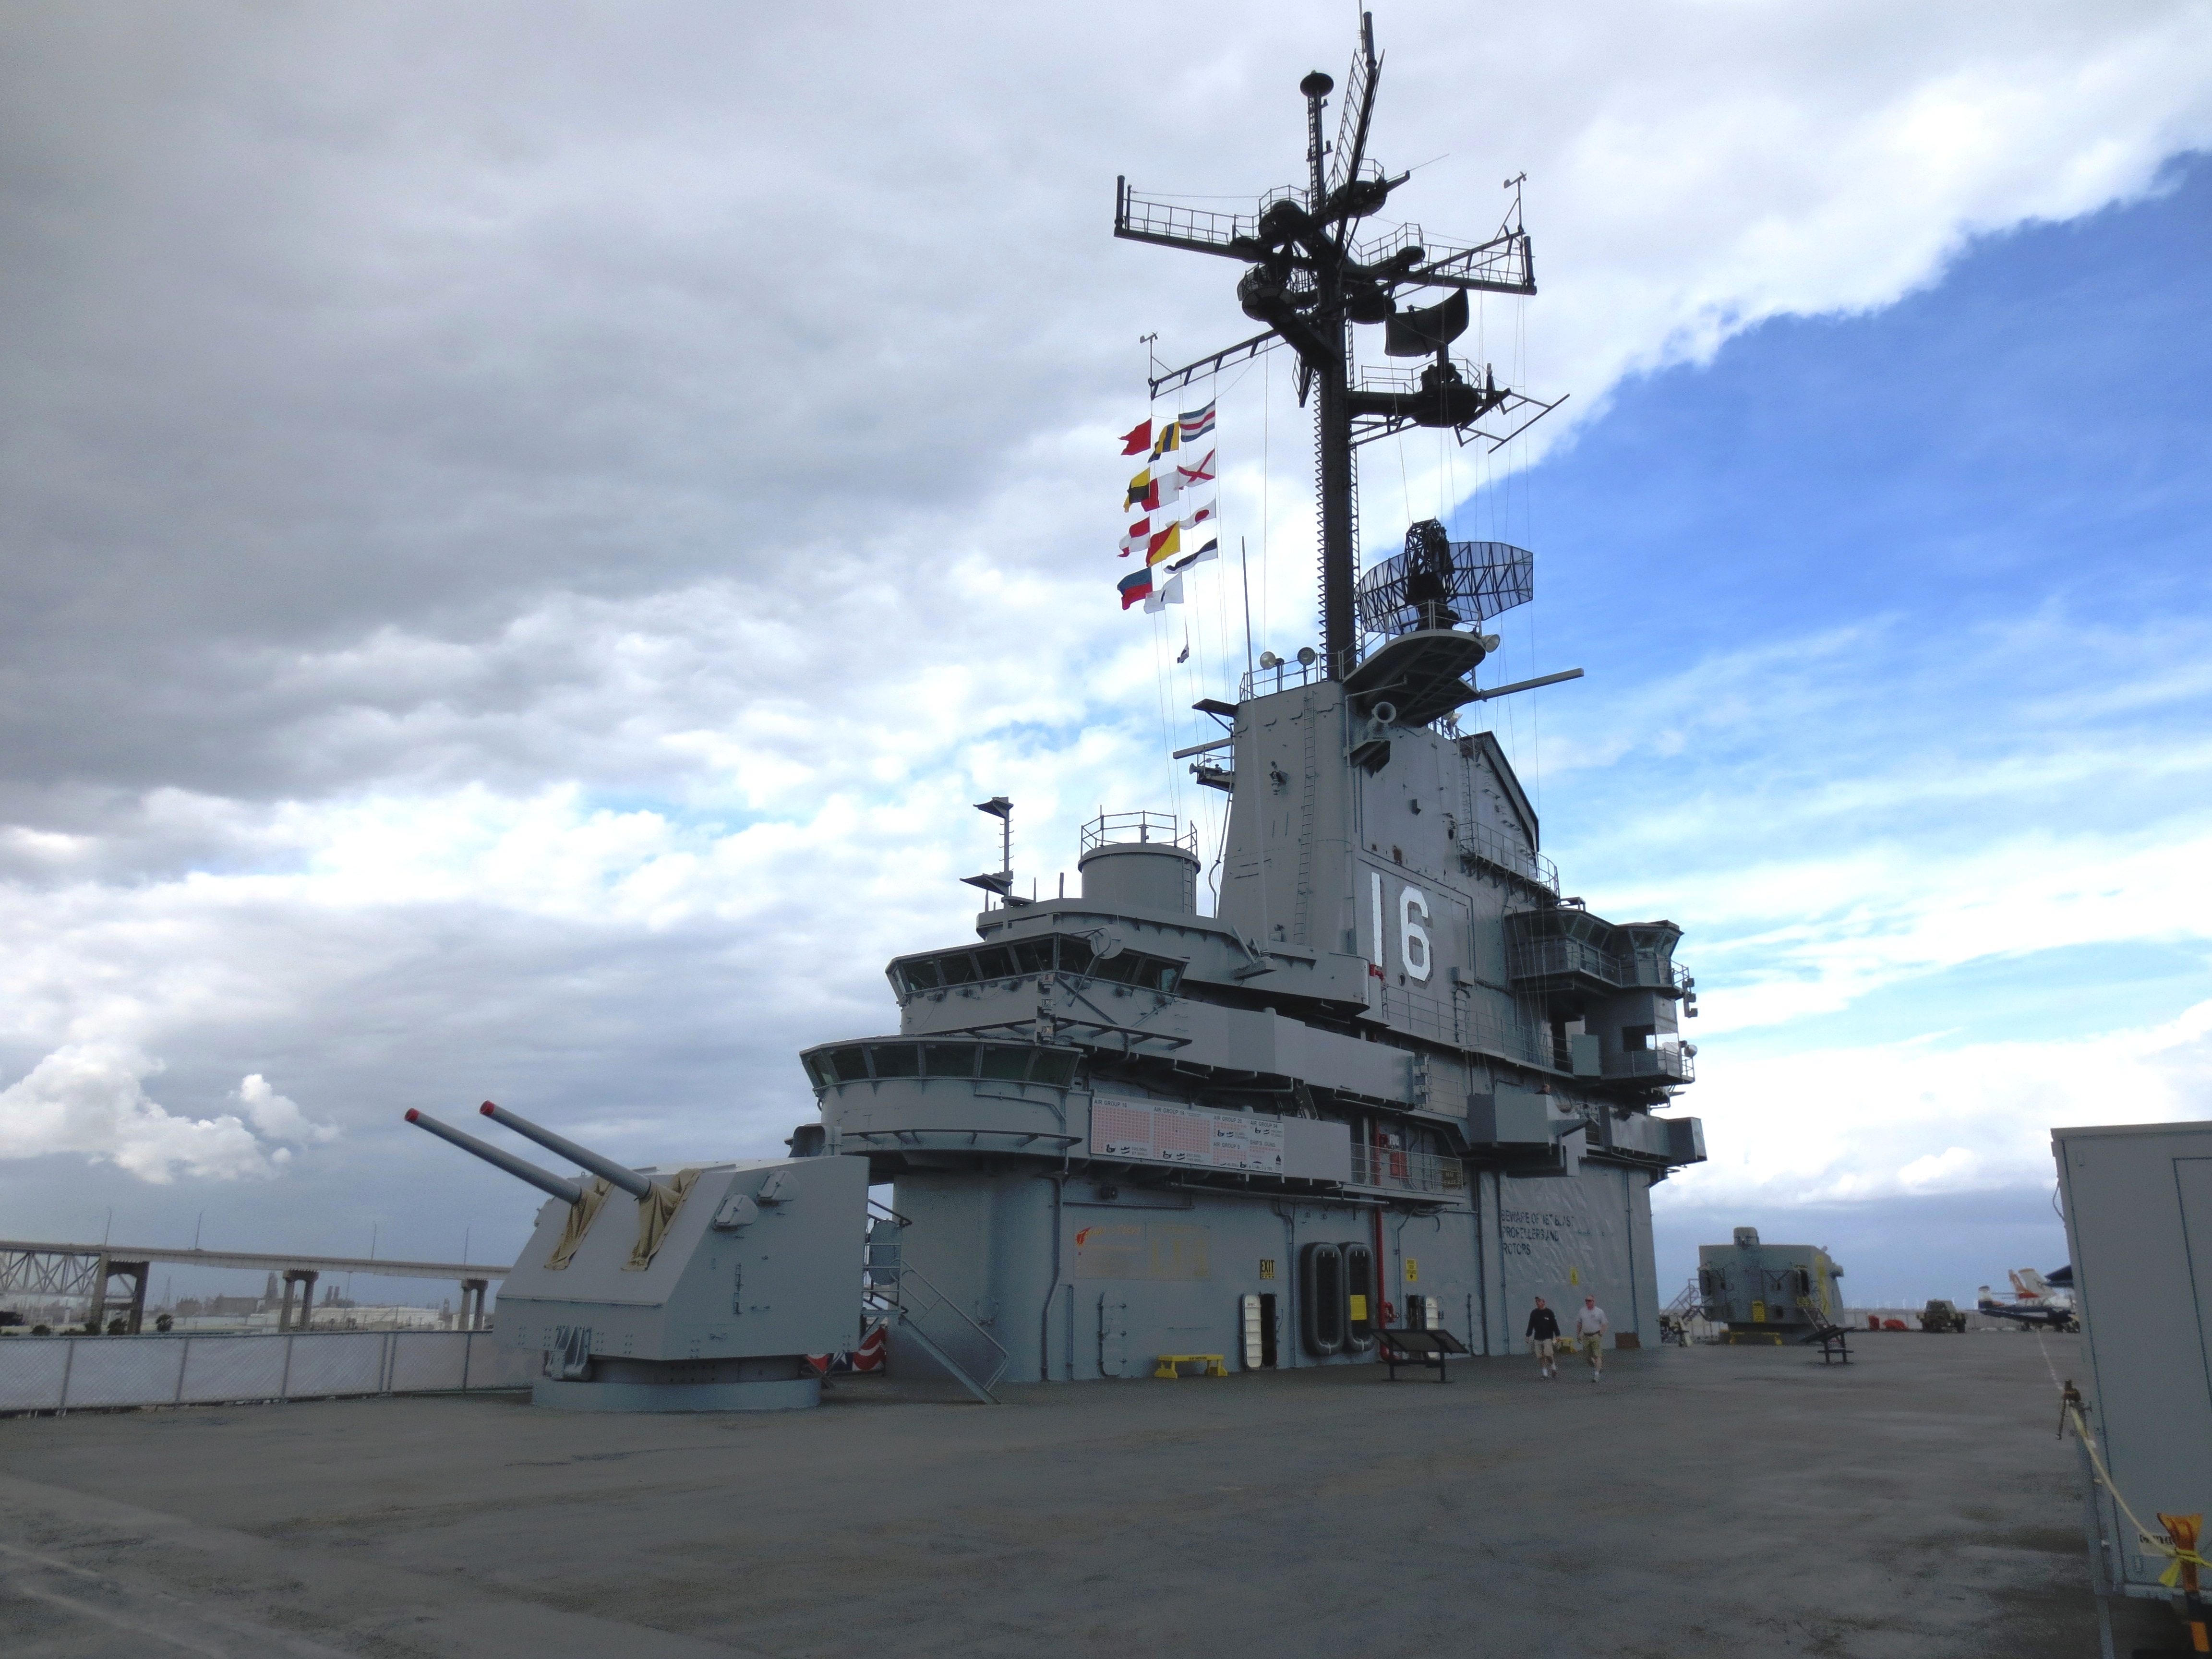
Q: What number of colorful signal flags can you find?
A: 12